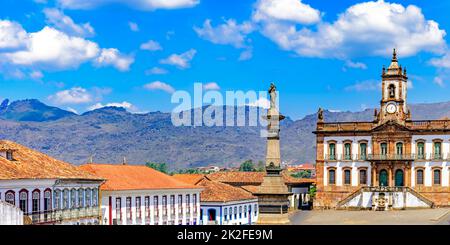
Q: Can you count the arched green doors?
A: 2